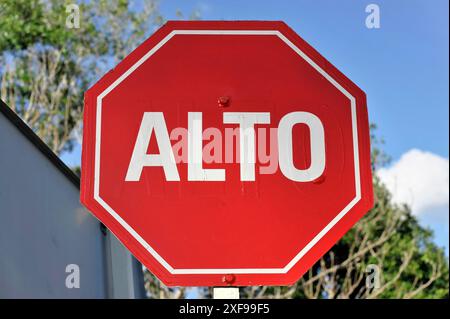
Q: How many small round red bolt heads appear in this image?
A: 2